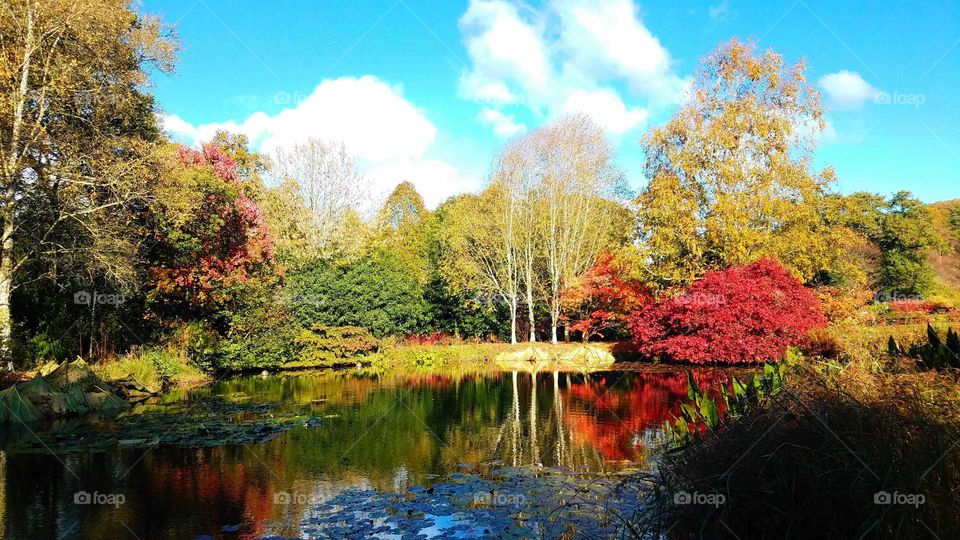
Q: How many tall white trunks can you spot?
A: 3